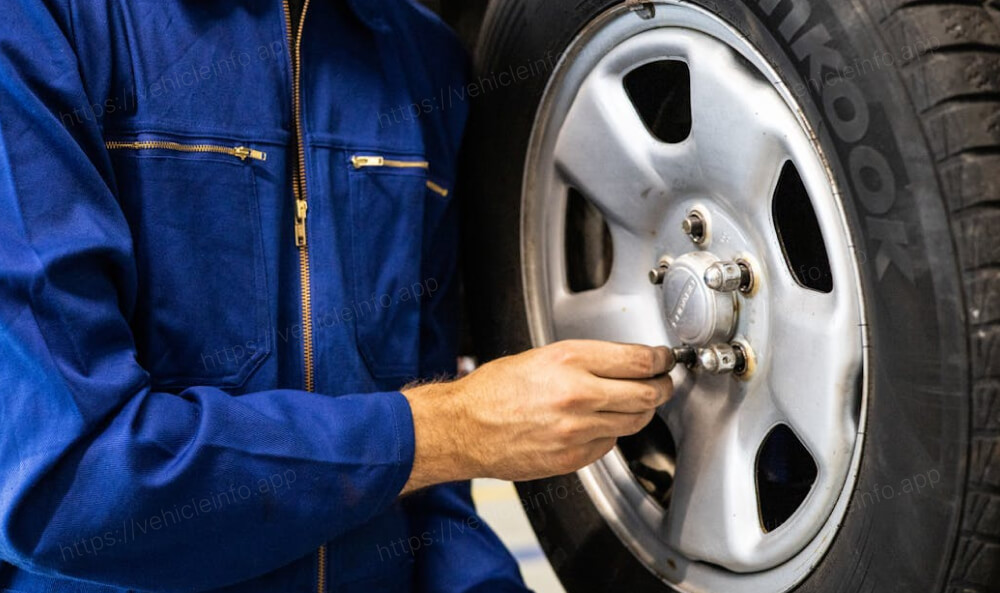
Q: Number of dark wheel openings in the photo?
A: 5